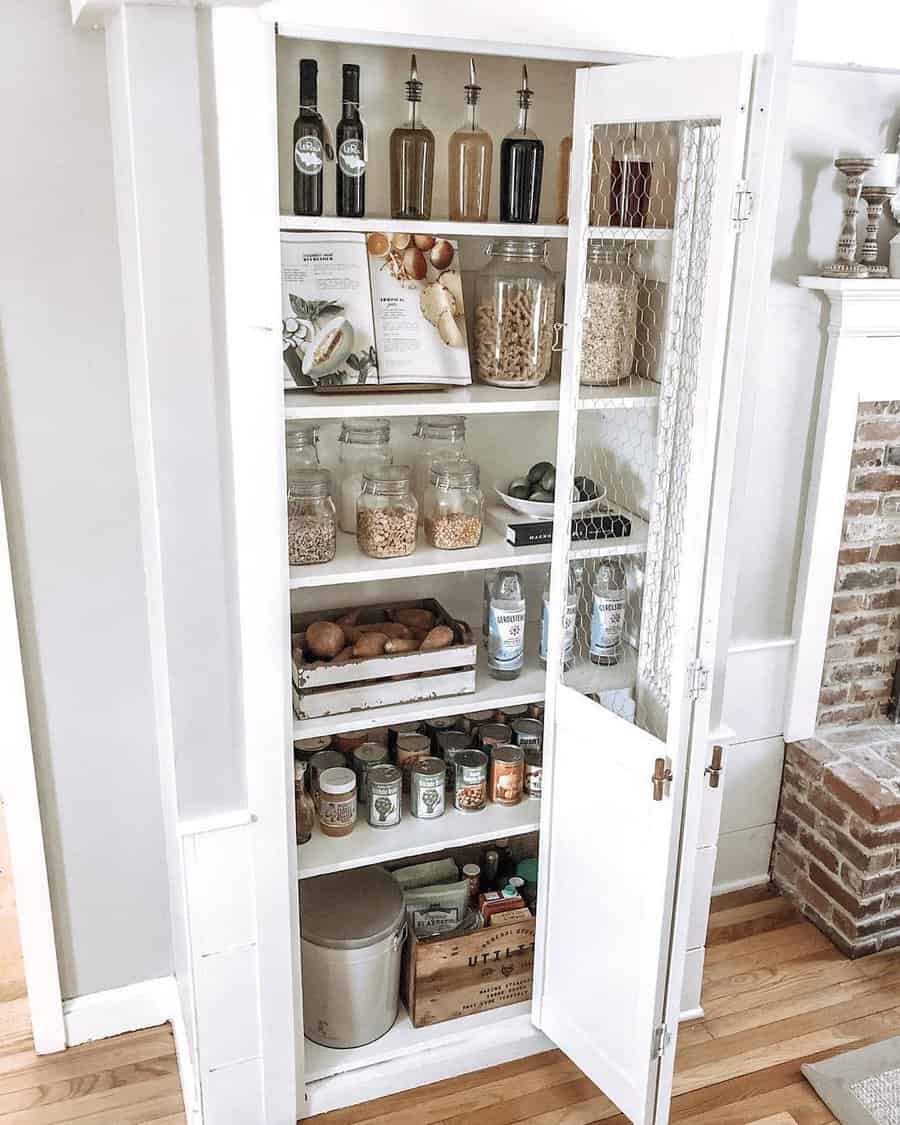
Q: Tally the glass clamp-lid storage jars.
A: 8